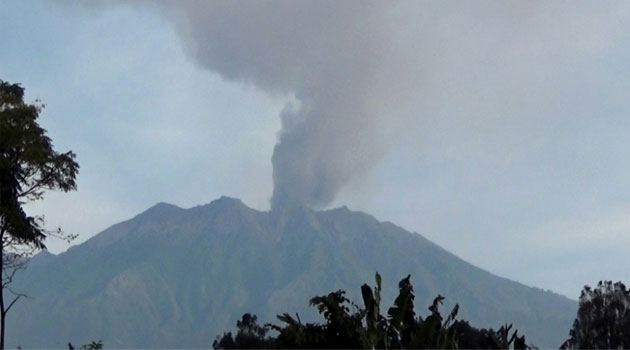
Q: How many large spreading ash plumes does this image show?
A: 1